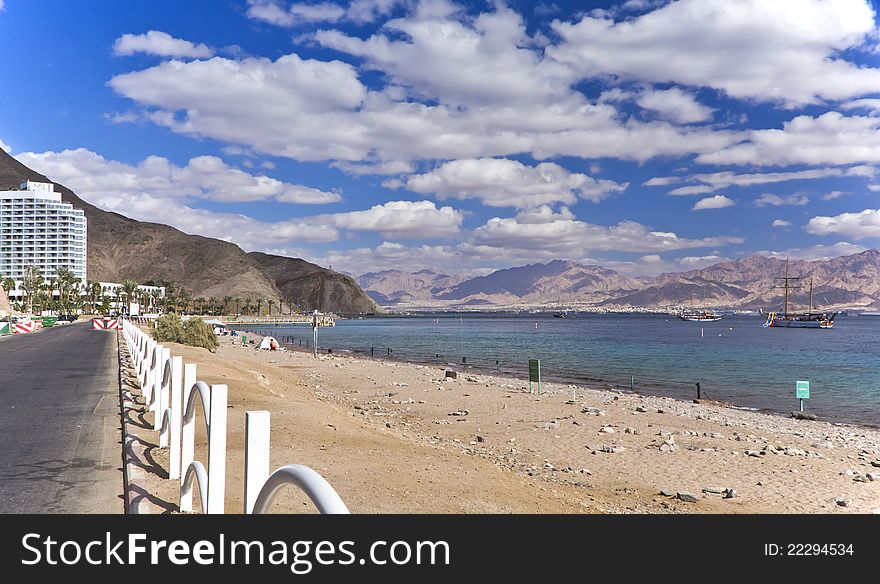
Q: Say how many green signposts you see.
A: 2